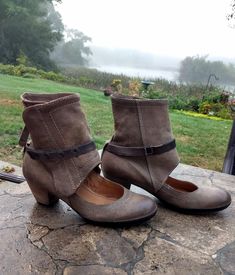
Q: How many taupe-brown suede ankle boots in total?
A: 2